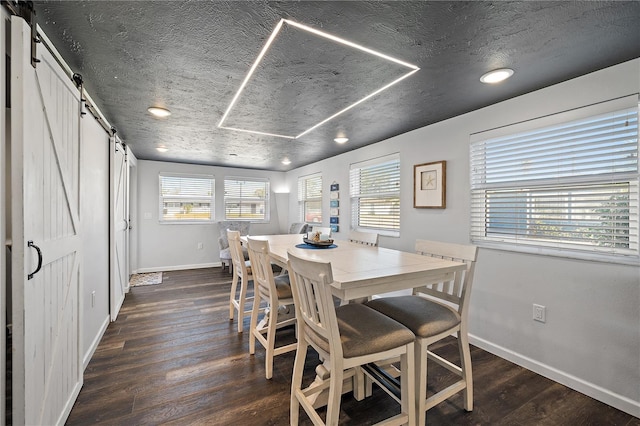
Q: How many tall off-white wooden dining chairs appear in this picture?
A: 6